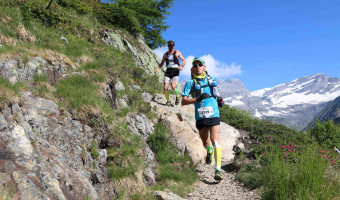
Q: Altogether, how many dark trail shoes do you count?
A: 4